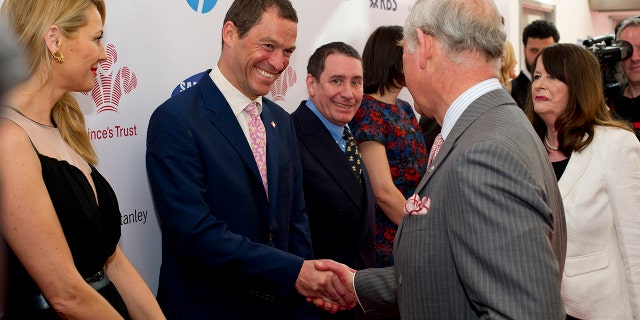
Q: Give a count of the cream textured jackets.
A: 1